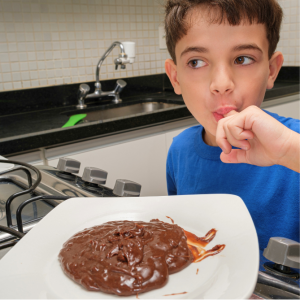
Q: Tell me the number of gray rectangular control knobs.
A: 4